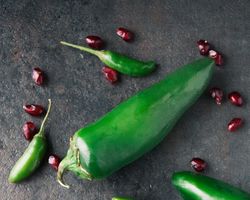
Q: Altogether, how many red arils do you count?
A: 13